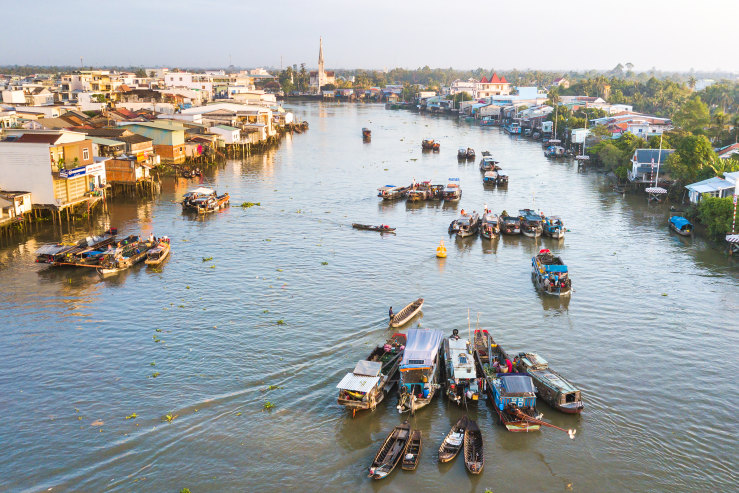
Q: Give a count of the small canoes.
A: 6